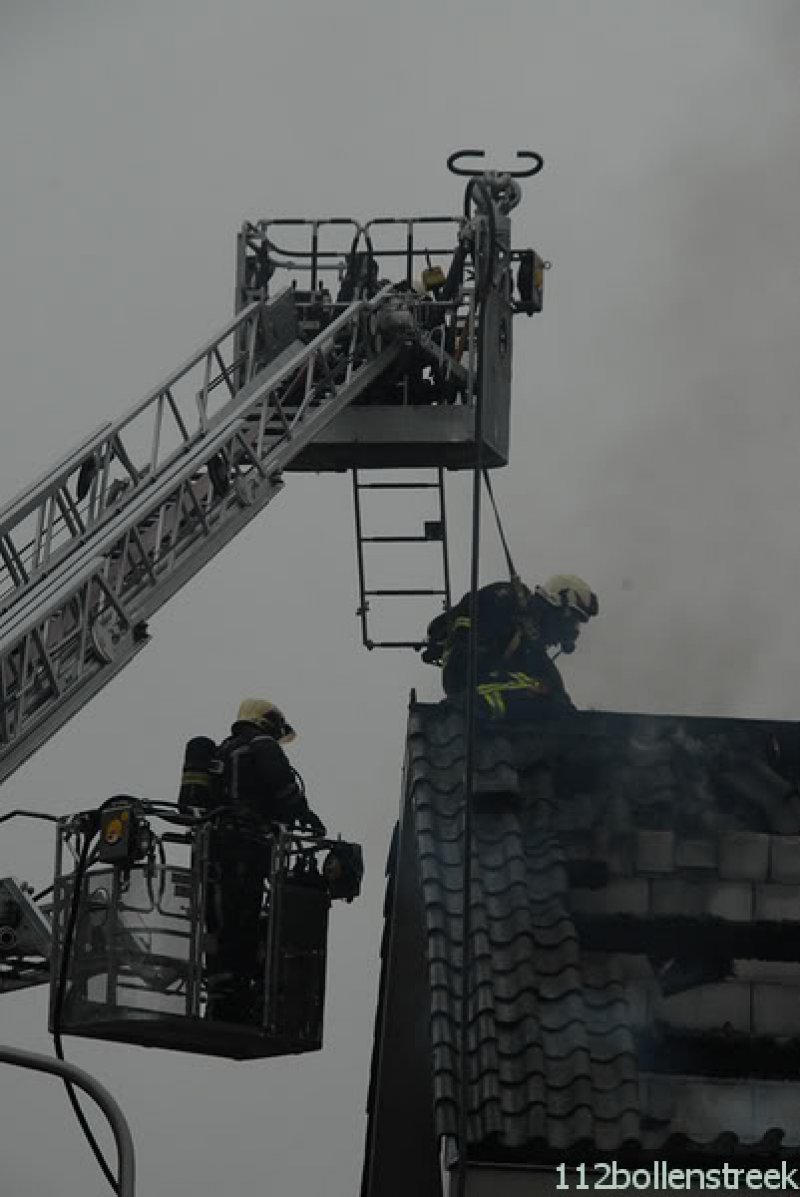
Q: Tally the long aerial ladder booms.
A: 1